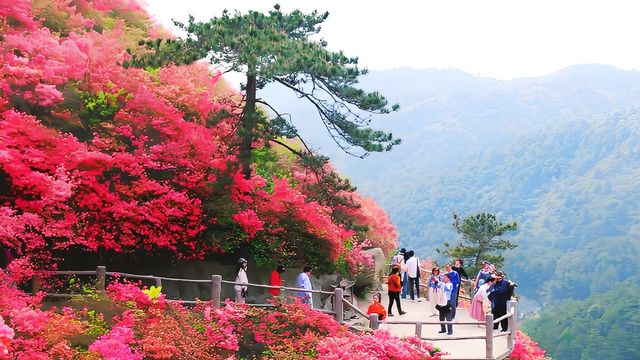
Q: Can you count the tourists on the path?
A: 15